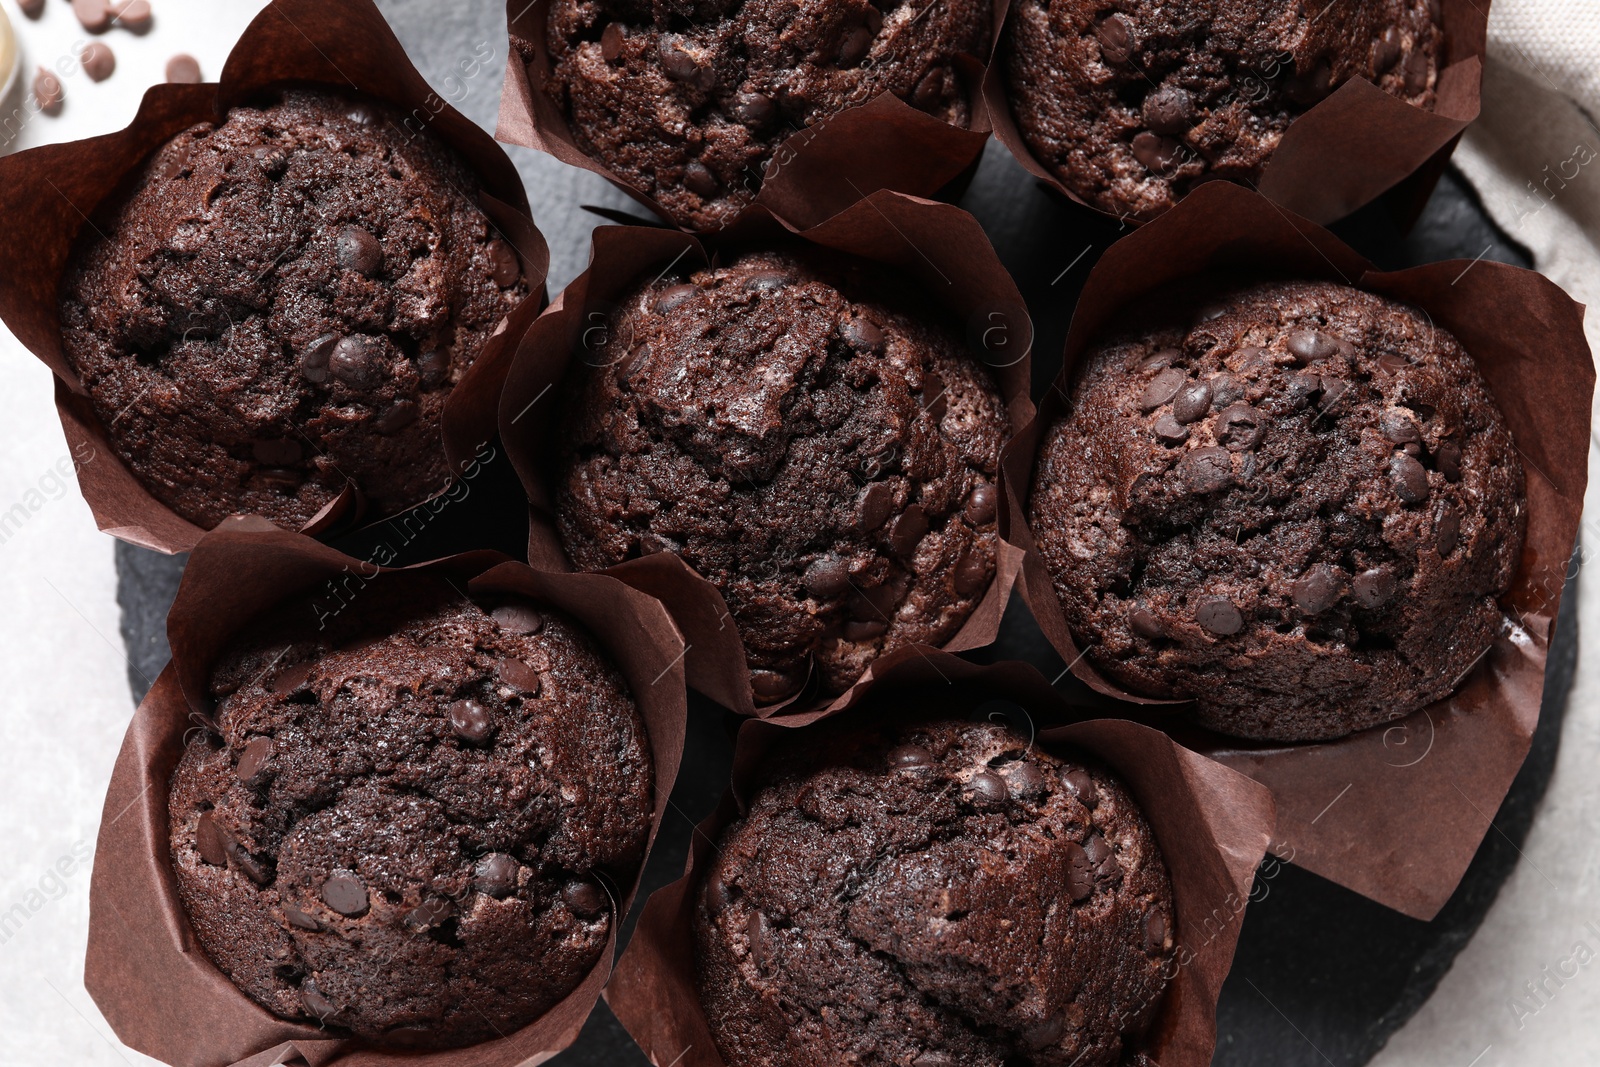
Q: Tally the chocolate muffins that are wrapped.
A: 7